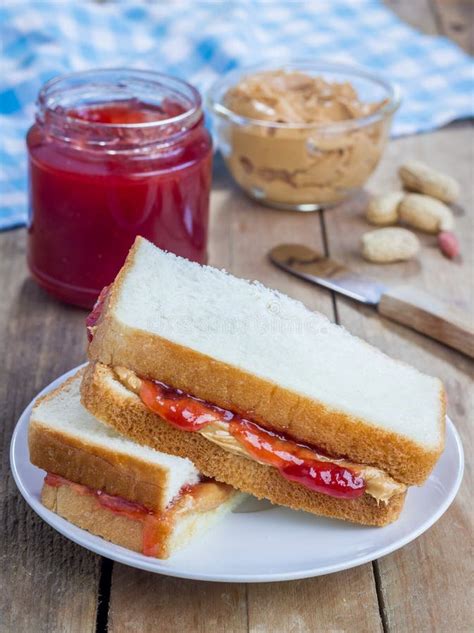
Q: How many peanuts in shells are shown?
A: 4